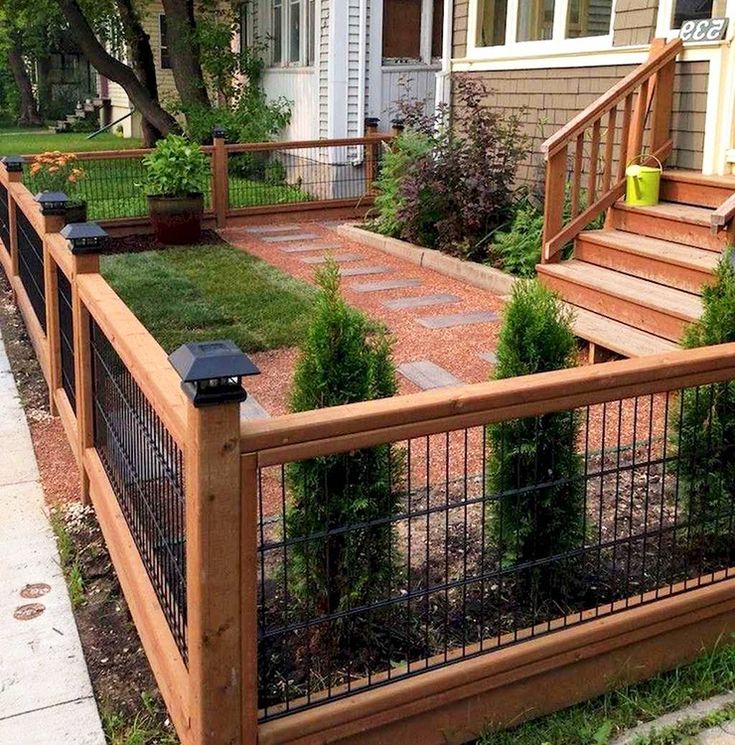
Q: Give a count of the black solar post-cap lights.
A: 7